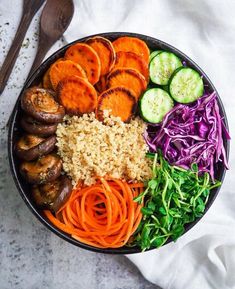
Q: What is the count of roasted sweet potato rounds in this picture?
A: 8